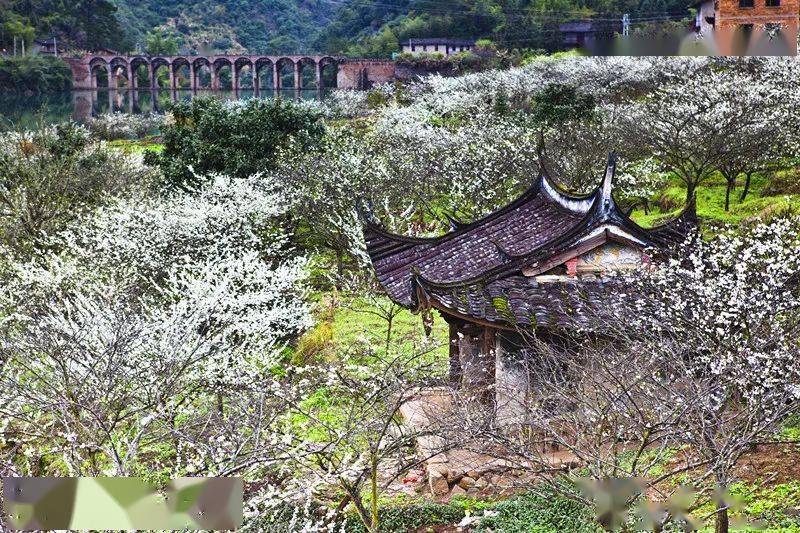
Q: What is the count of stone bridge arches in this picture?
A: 12